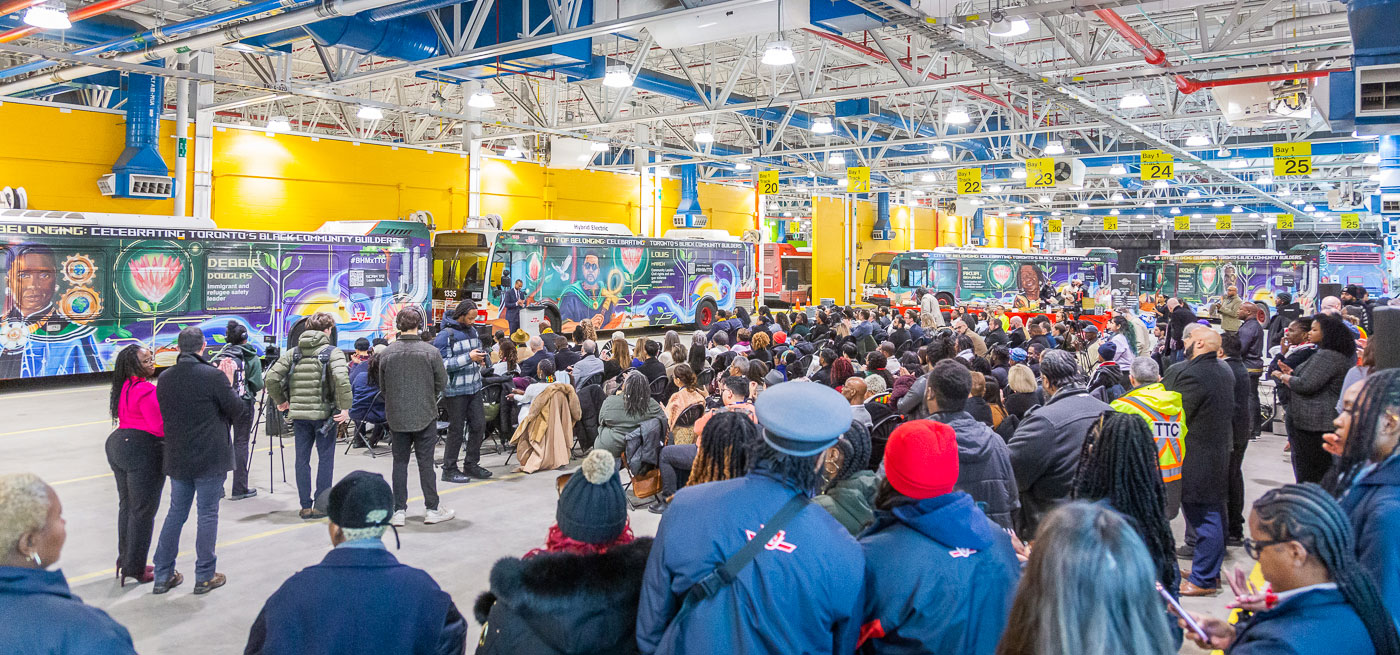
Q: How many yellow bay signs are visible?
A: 12